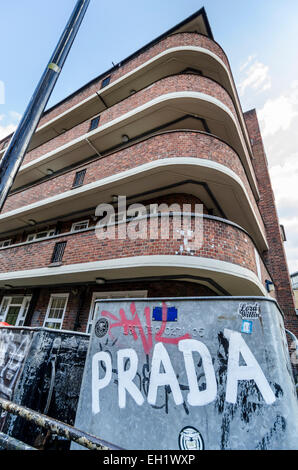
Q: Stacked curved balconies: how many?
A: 4